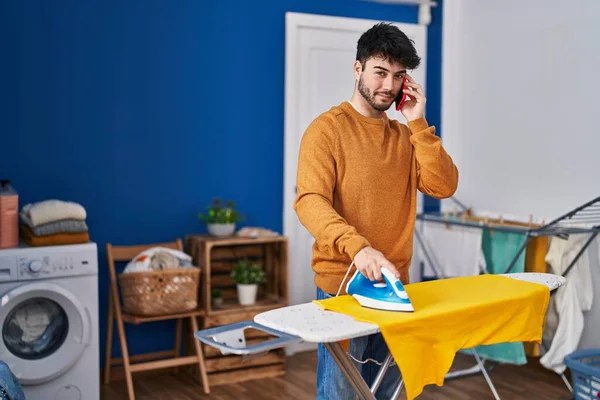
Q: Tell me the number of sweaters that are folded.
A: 3